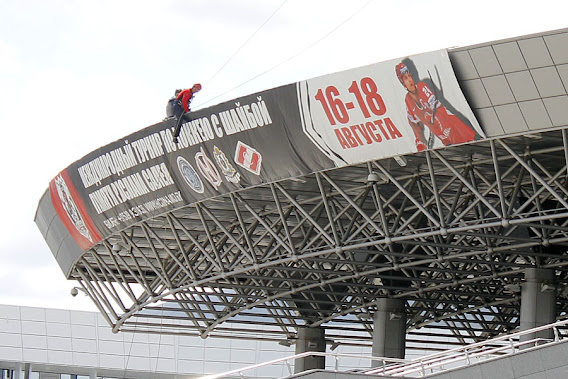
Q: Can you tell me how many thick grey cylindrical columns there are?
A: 3